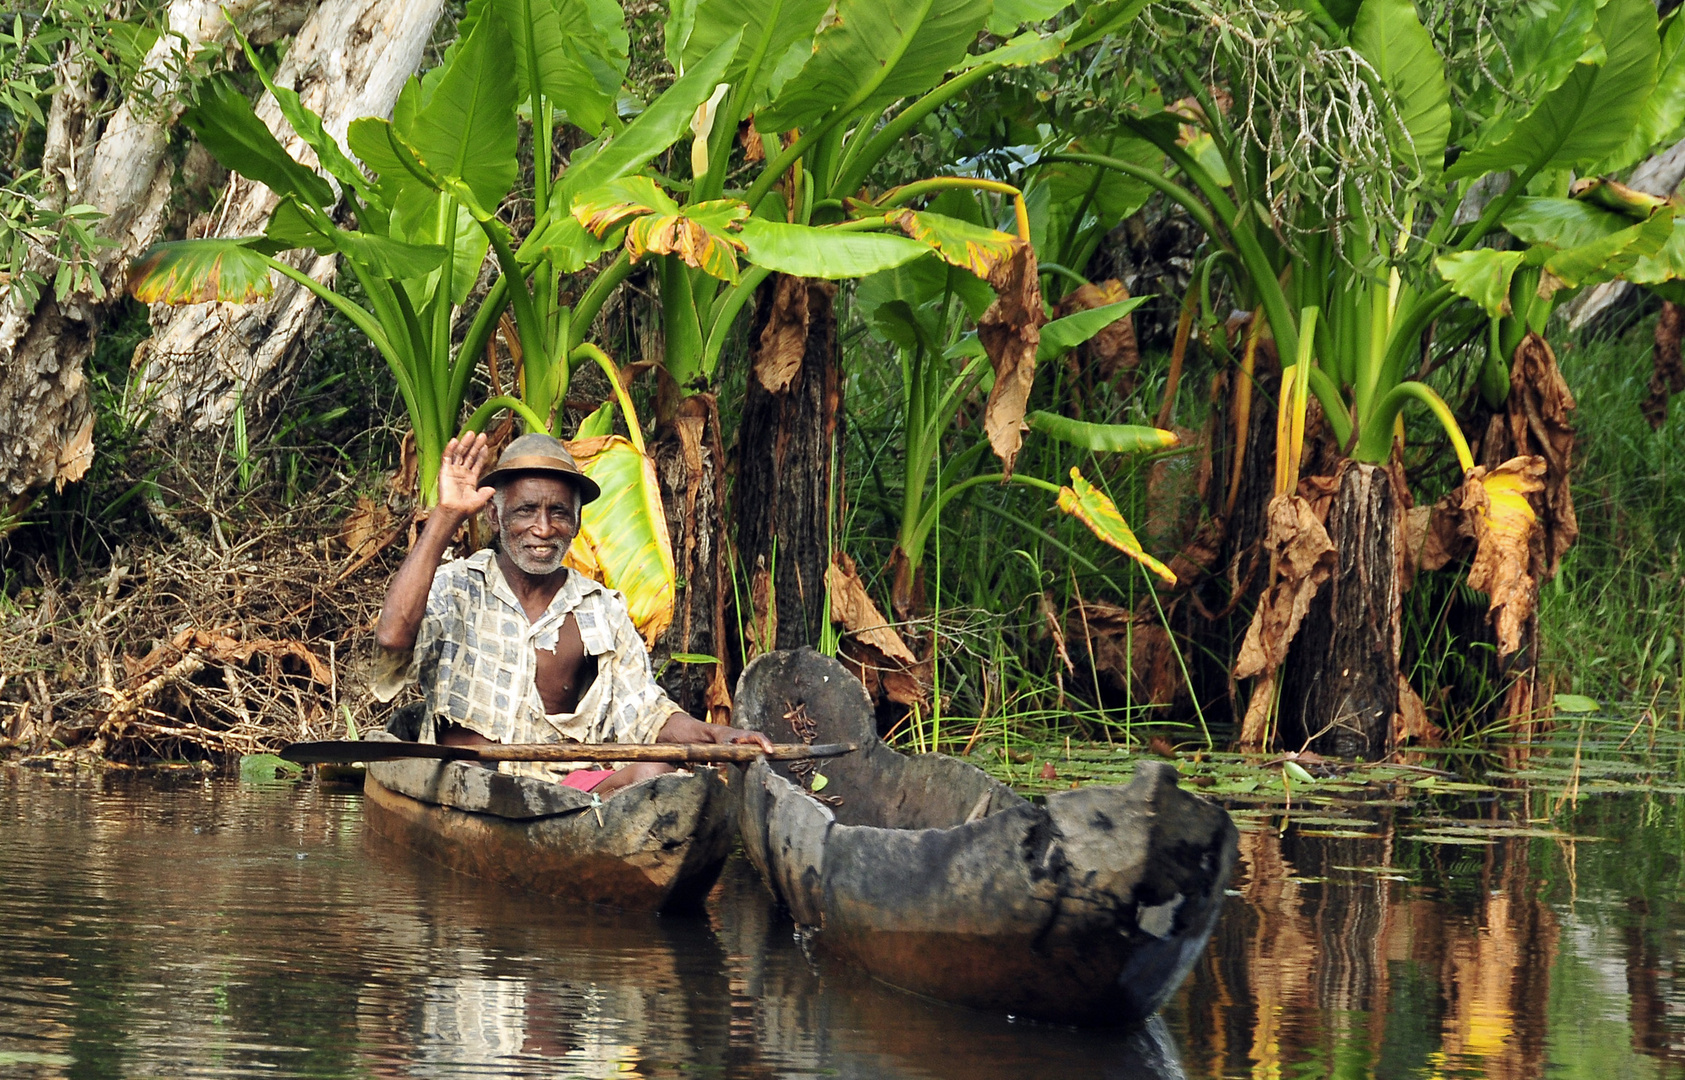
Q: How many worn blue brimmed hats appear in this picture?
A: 1